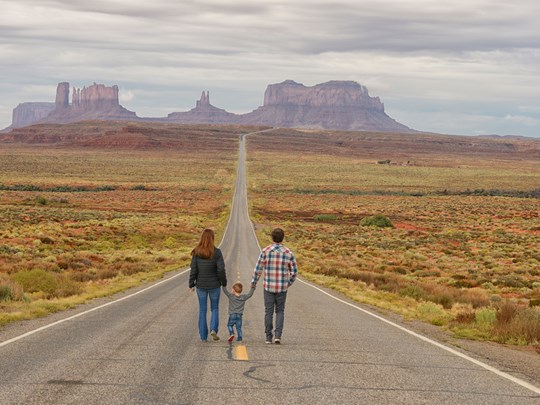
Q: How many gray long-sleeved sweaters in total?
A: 1